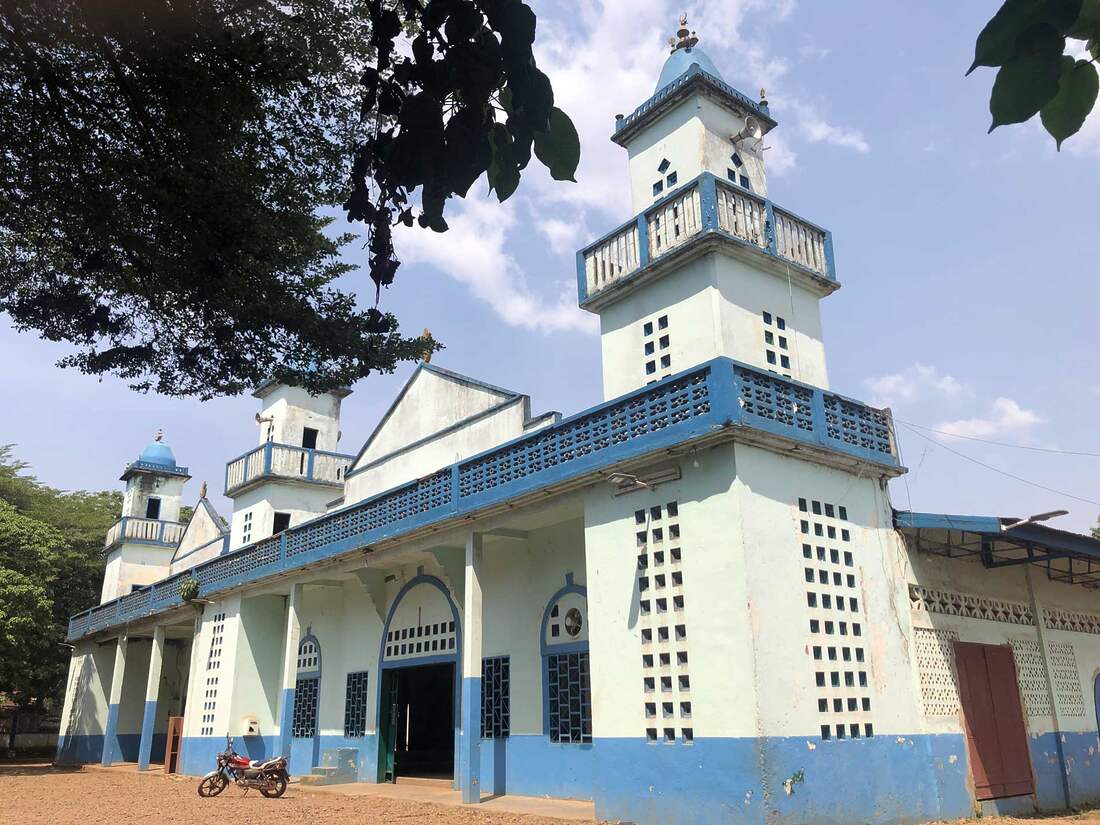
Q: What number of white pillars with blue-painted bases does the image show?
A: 4